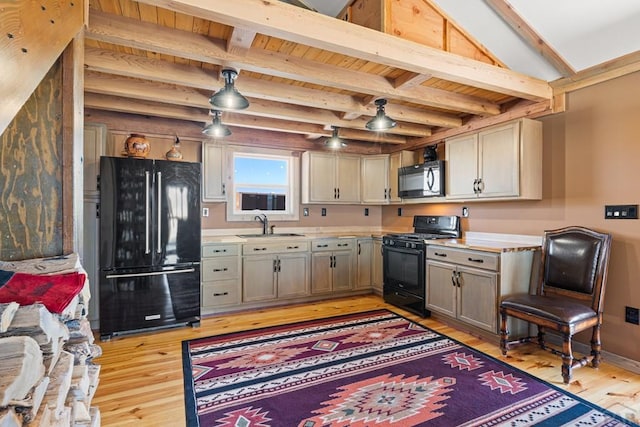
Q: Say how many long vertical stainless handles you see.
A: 2